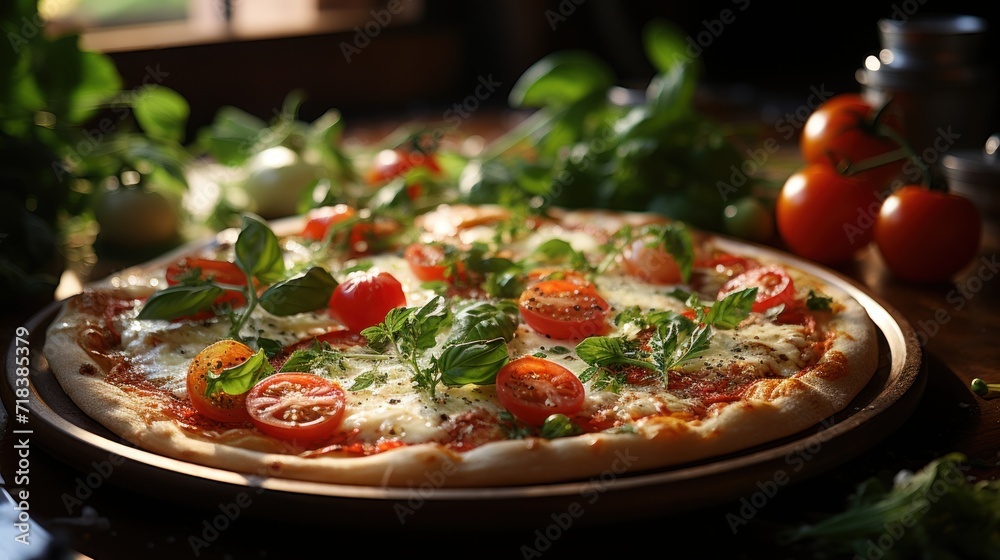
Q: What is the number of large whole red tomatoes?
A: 3